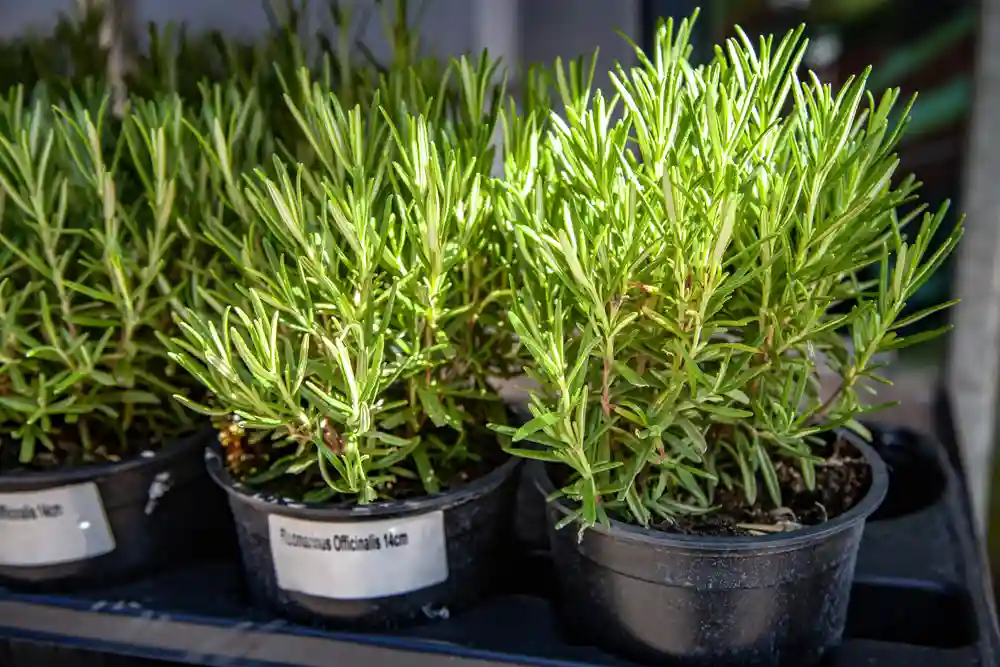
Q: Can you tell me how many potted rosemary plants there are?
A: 3